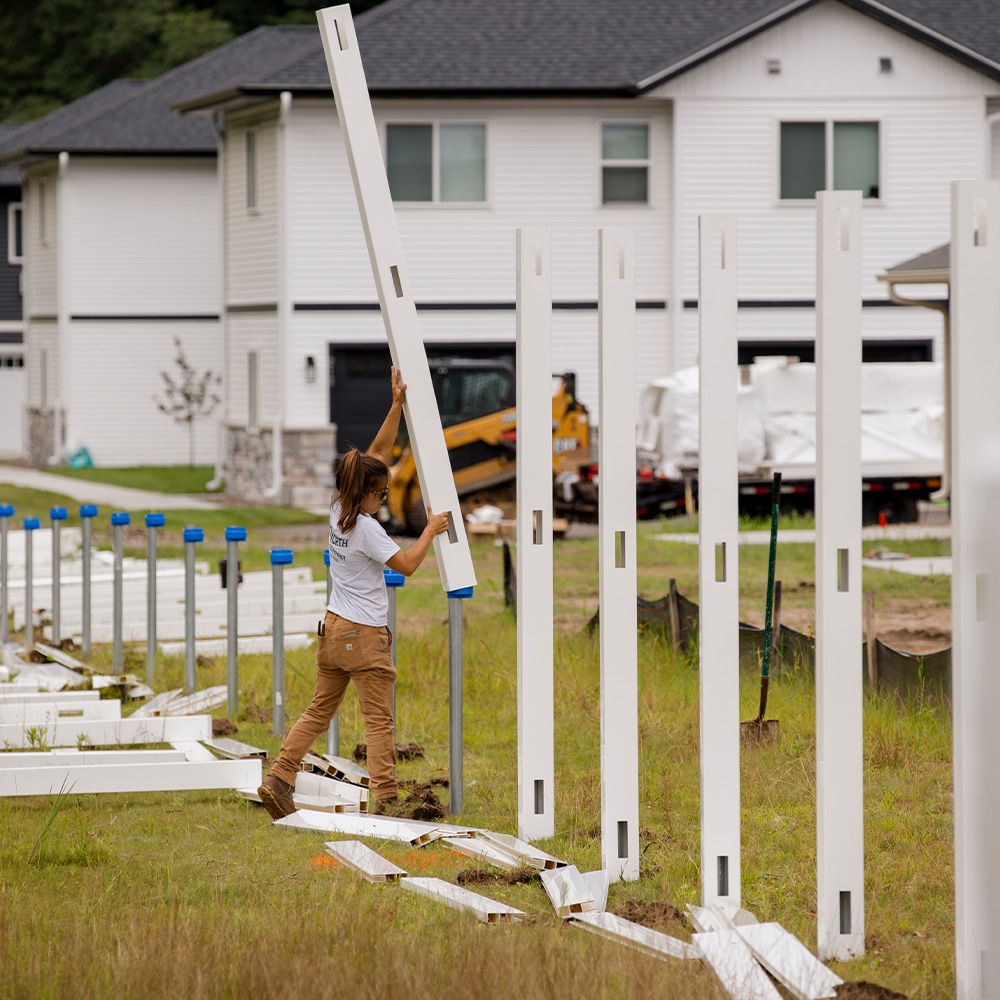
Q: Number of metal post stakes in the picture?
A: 12